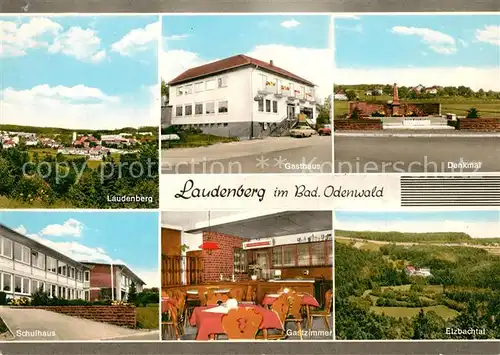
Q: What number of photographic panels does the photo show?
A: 6